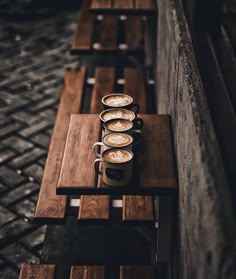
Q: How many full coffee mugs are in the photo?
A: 5